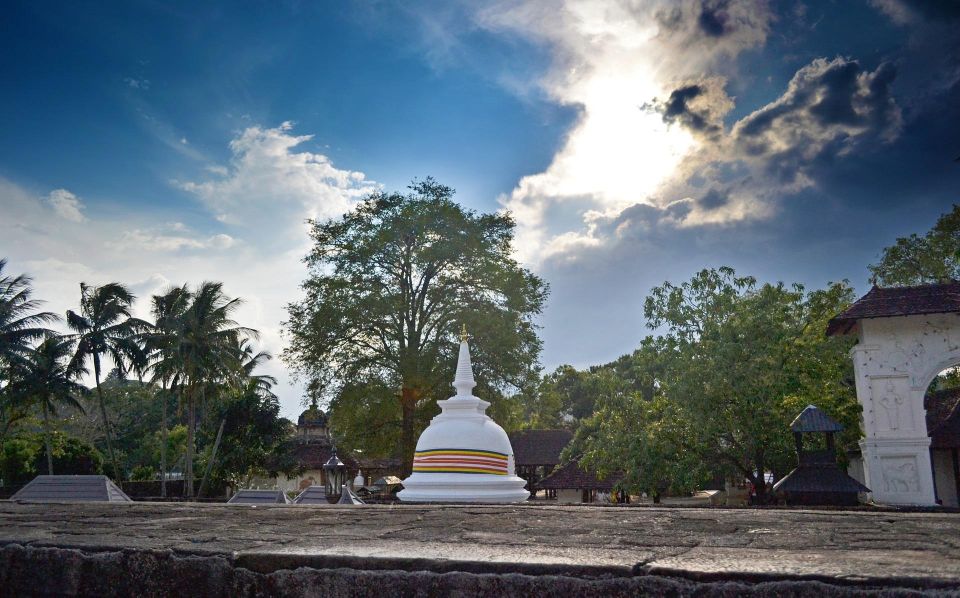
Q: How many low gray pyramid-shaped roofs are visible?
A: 3